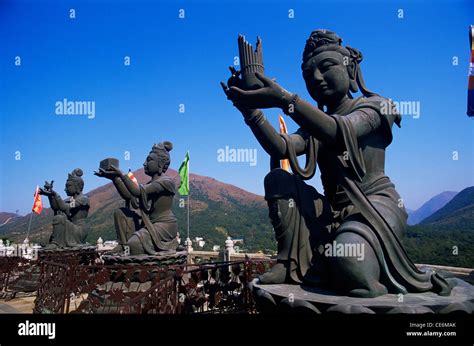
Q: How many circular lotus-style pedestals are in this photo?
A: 3